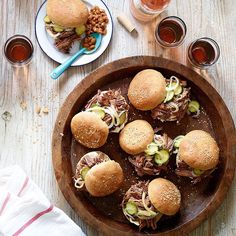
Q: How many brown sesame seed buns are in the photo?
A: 7